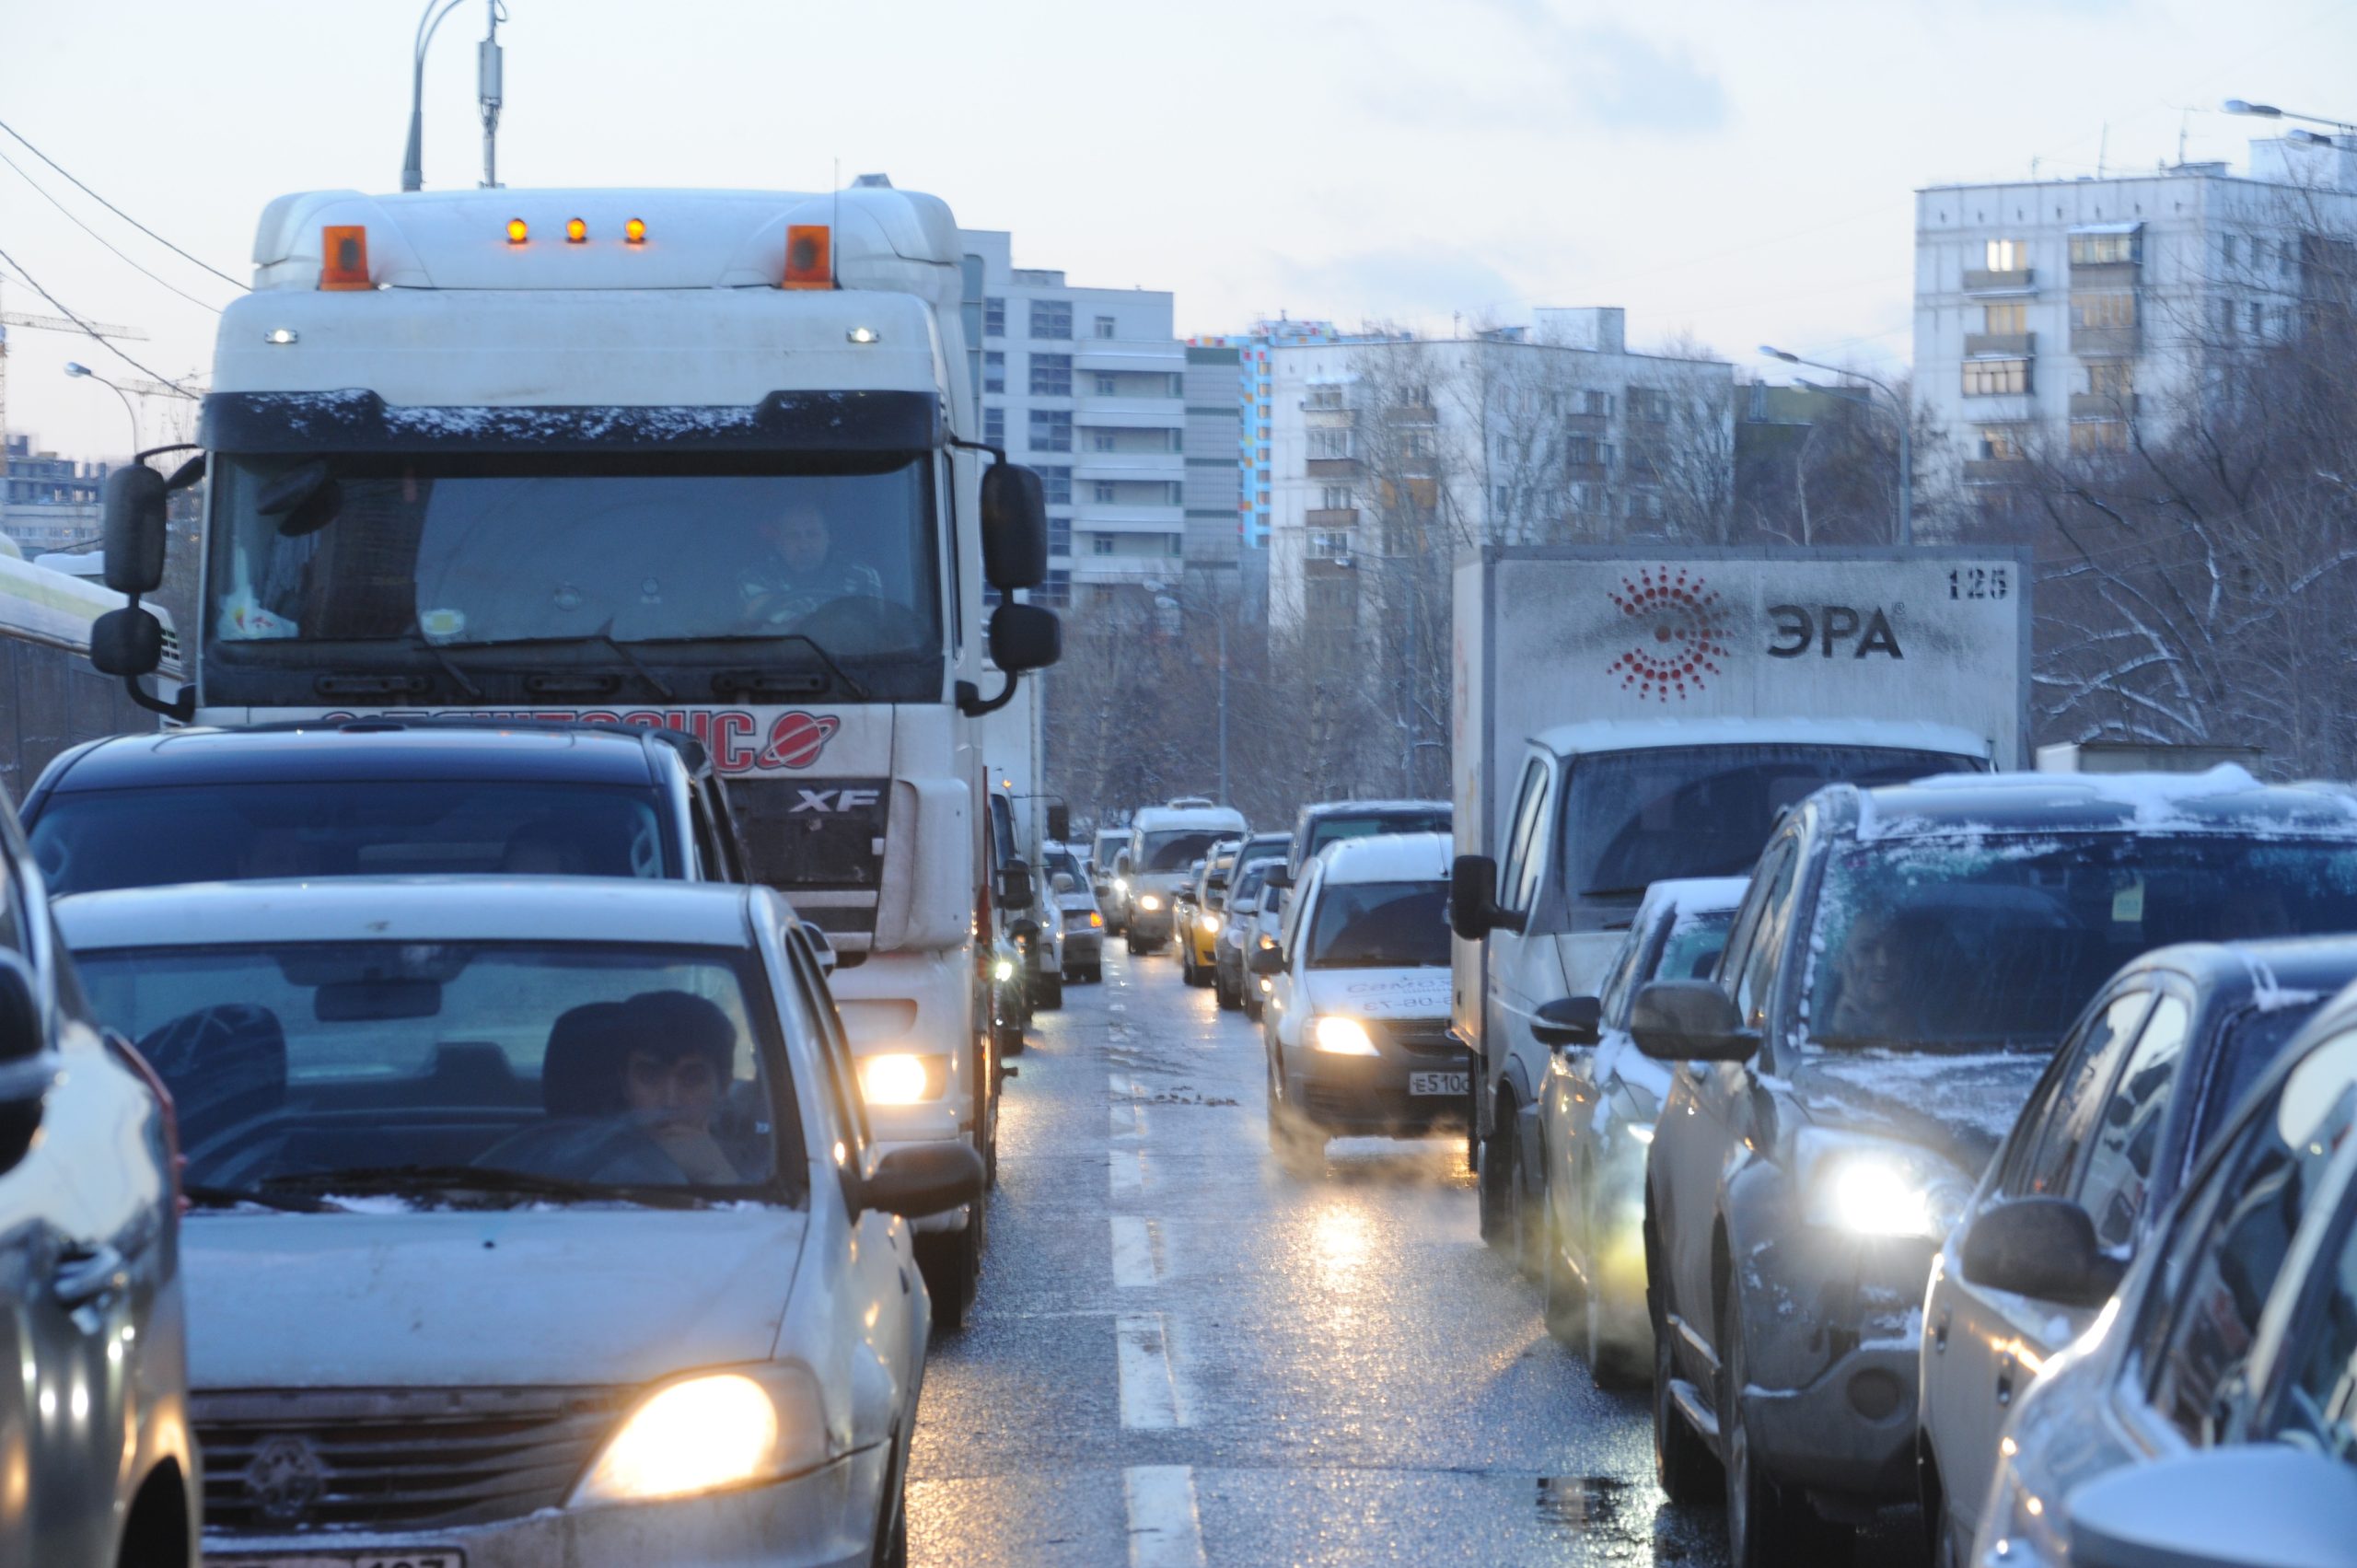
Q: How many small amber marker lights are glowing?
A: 3